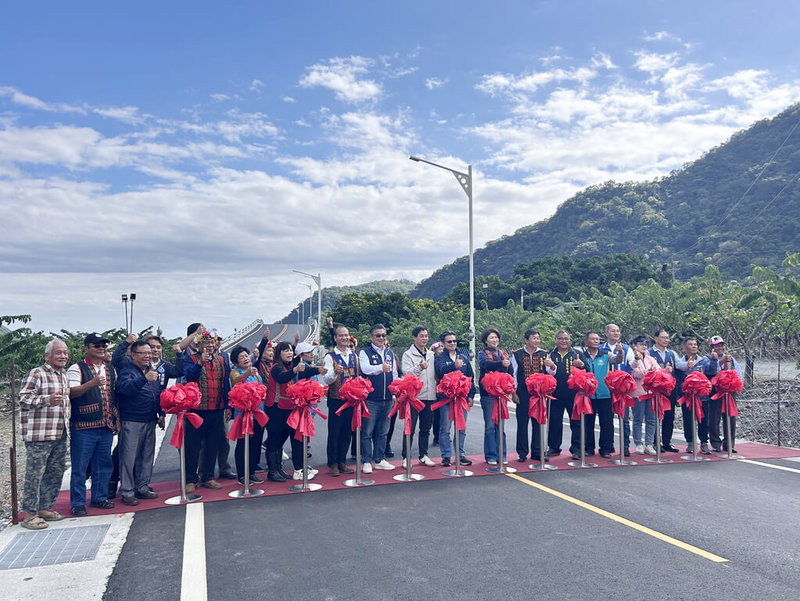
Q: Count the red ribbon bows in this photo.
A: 13